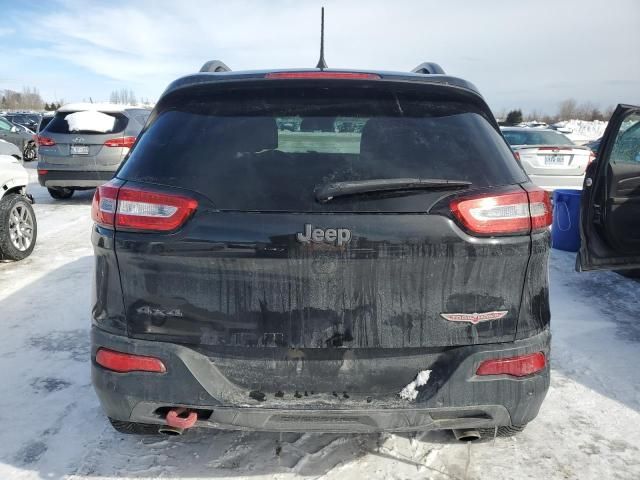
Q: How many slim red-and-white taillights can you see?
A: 2